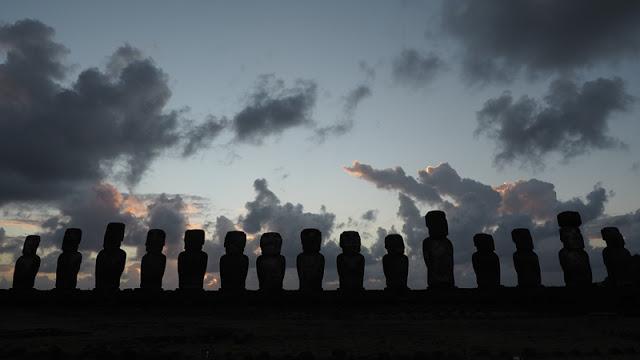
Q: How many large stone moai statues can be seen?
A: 15